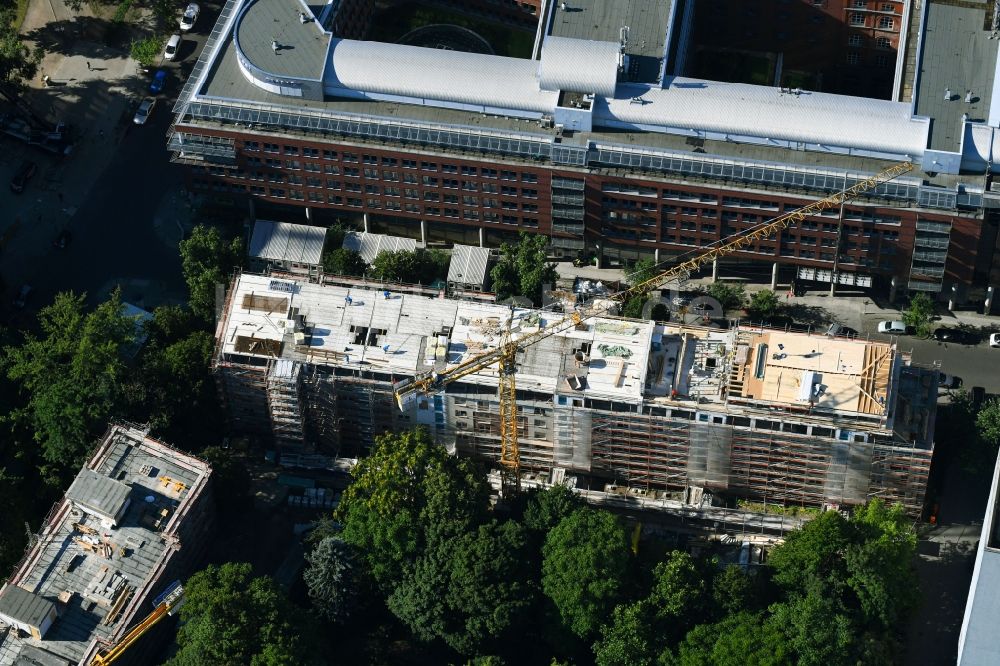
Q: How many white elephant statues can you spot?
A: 0